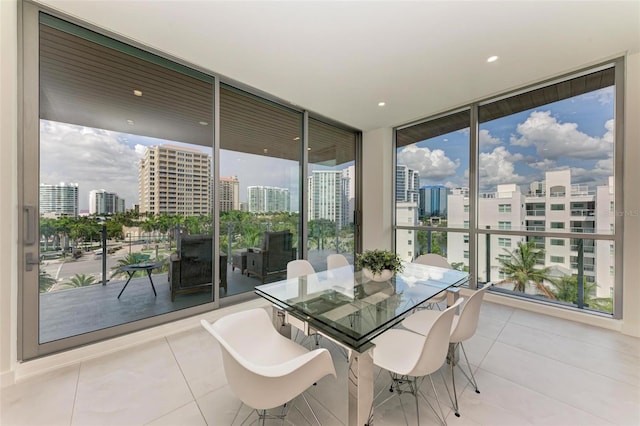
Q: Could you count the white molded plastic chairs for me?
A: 6